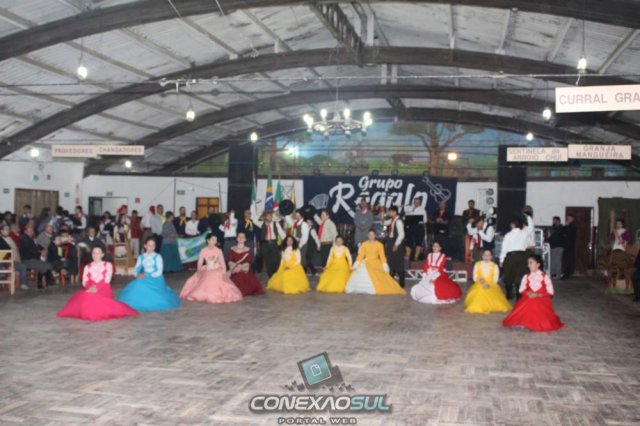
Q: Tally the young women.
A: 10